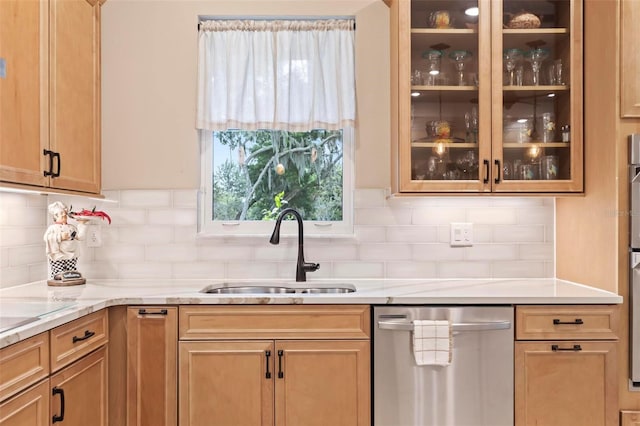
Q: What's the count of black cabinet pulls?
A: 11